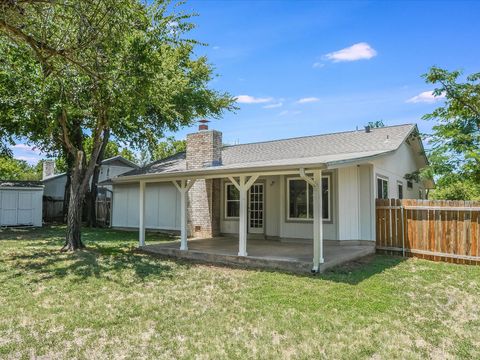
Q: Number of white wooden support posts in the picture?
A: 4